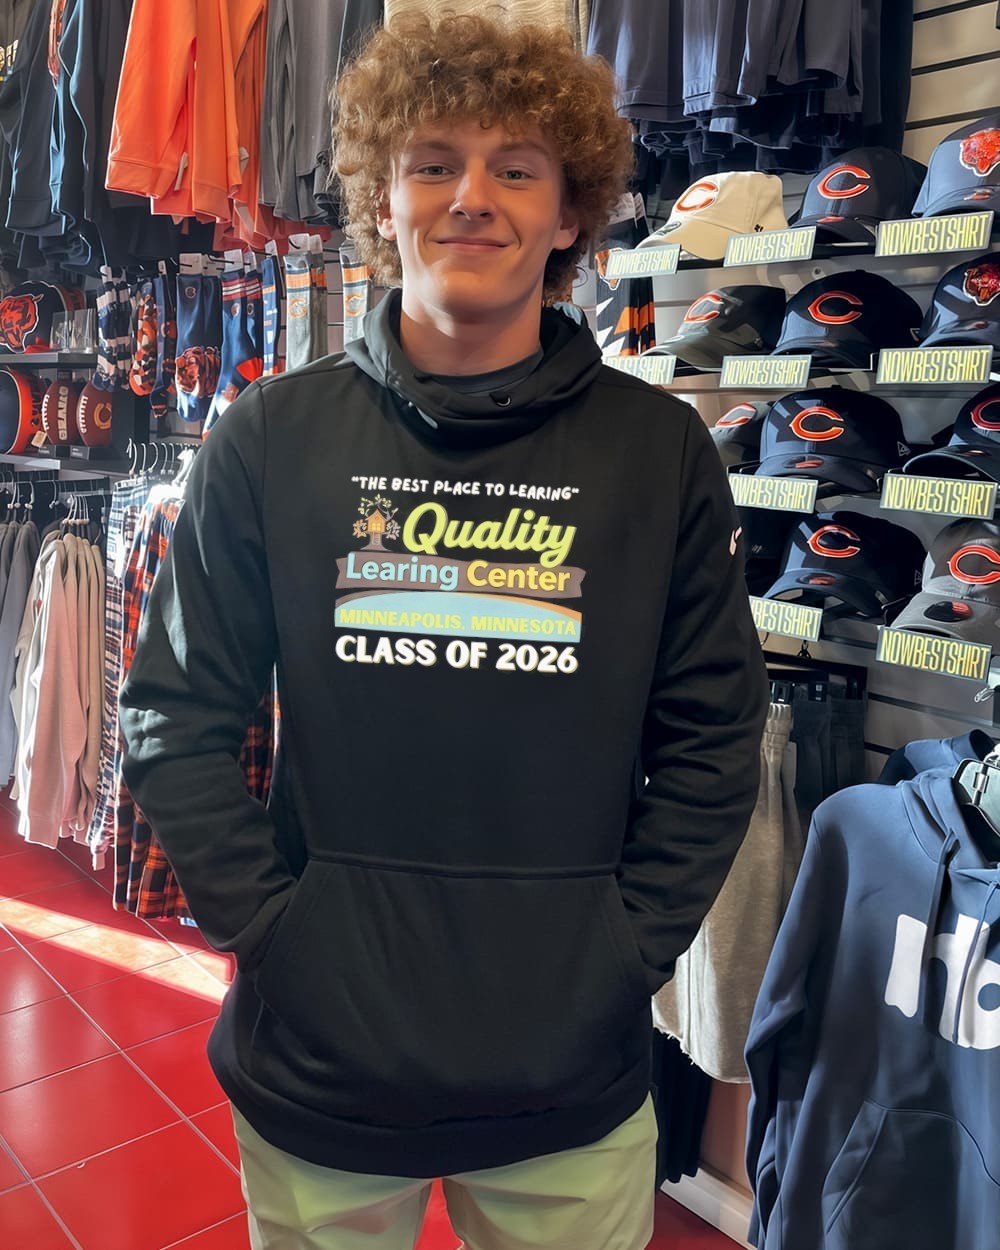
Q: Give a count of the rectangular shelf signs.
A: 10